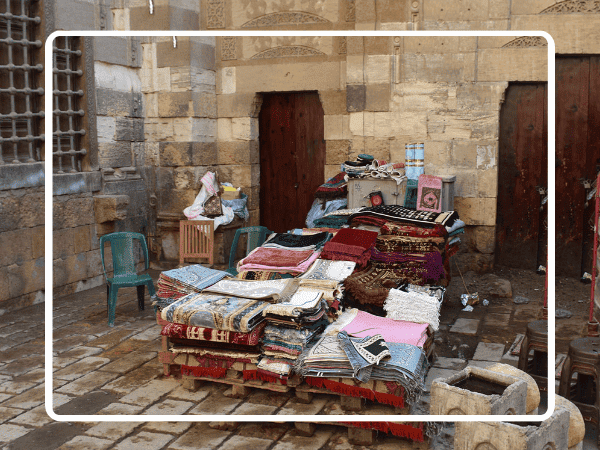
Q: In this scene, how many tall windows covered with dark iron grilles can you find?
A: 2